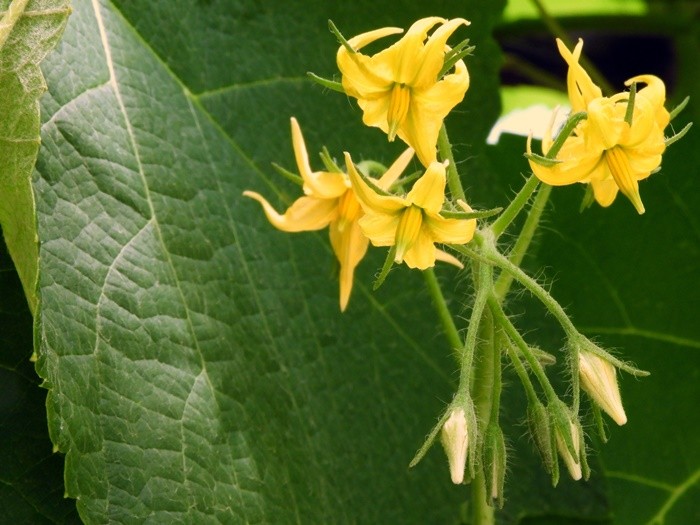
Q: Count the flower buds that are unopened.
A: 5